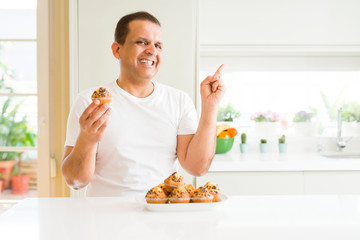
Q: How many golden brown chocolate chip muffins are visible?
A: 8